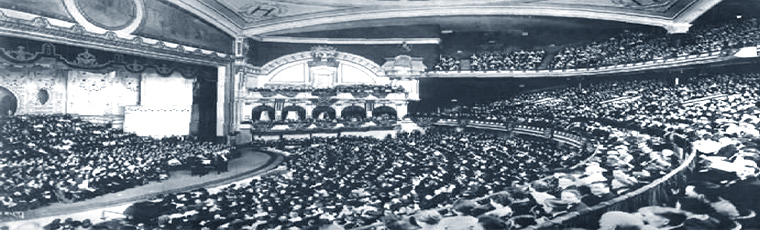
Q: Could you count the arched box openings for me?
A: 5